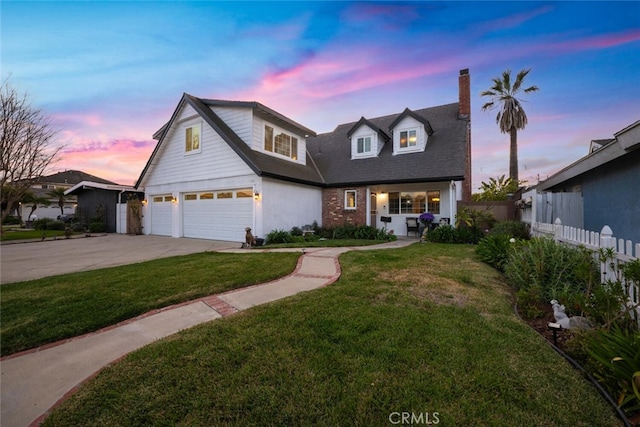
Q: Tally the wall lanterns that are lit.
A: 4